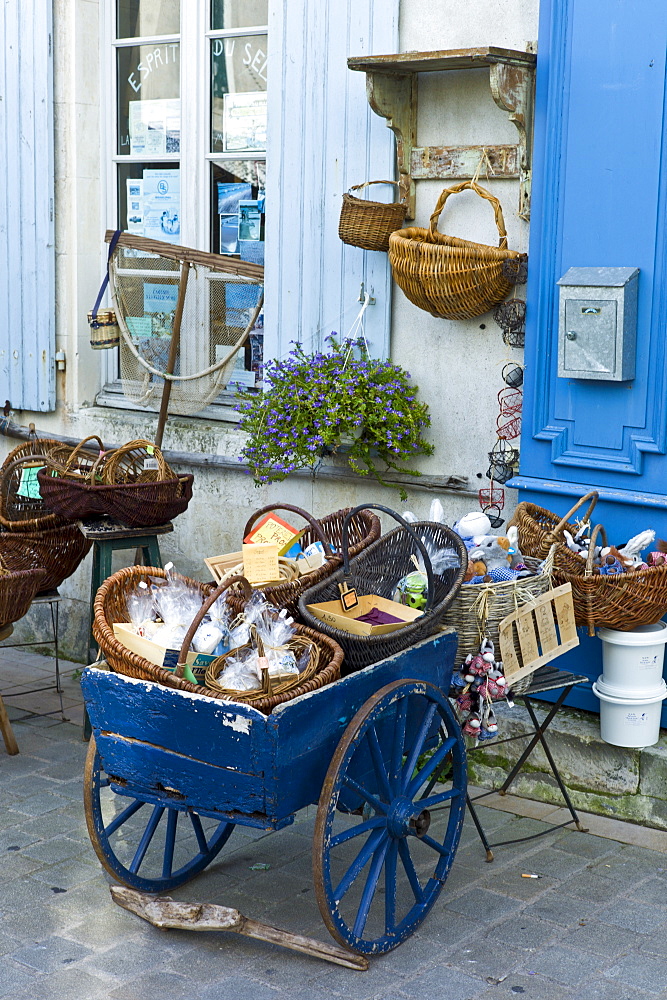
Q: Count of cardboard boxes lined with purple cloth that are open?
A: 1